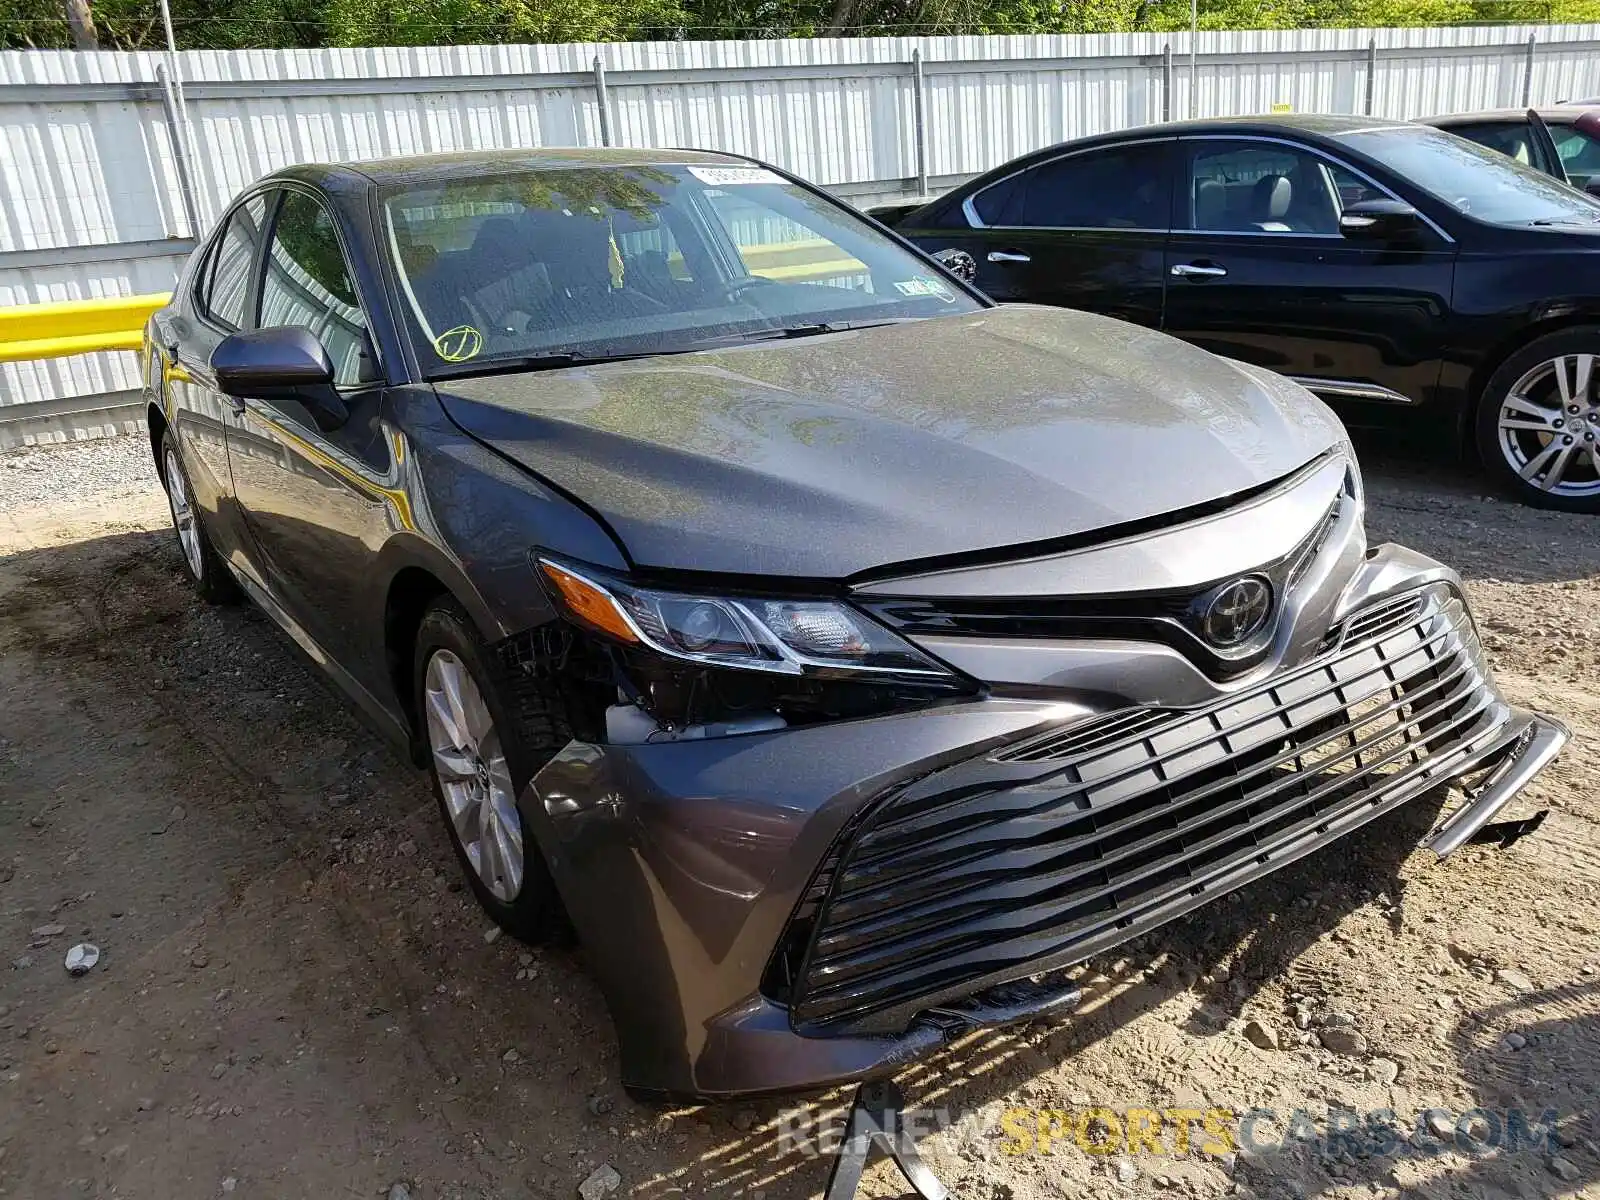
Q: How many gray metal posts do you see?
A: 6